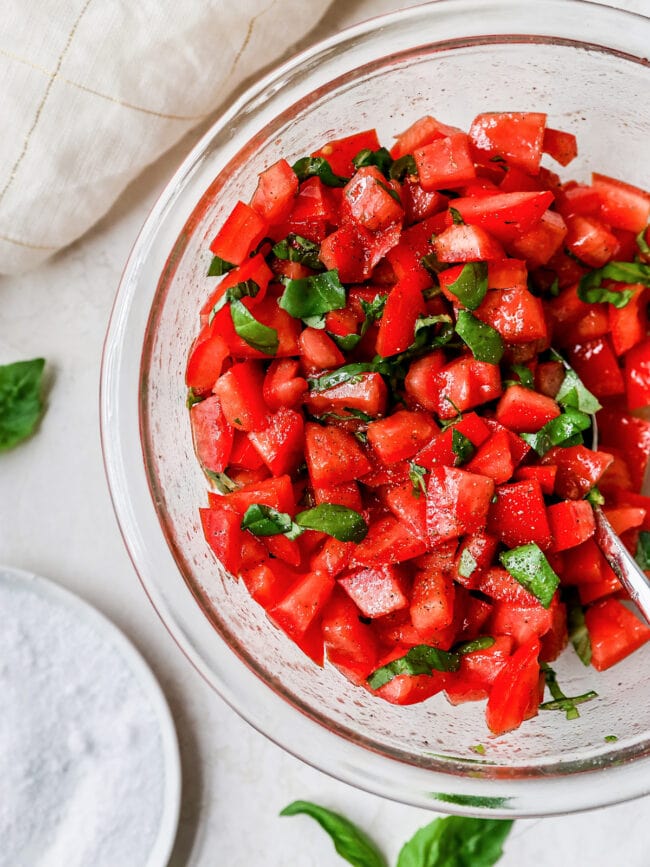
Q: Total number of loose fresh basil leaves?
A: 3